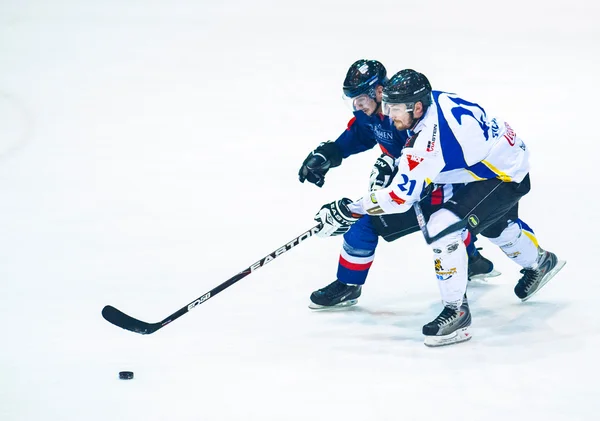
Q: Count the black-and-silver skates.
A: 2